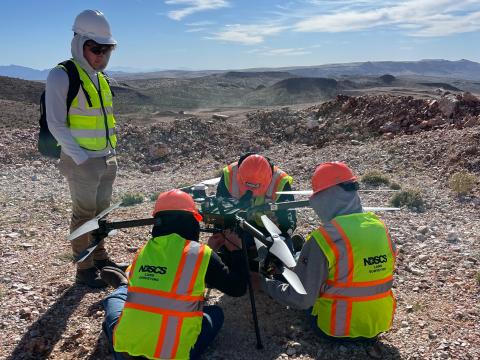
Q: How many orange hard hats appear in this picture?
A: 3